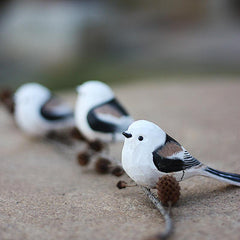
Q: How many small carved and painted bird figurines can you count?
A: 3